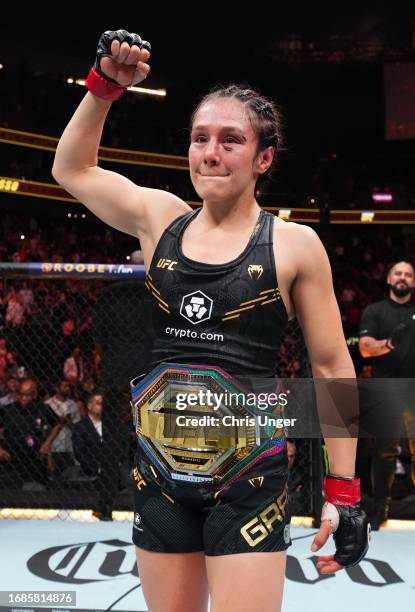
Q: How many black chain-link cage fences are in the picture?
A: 1